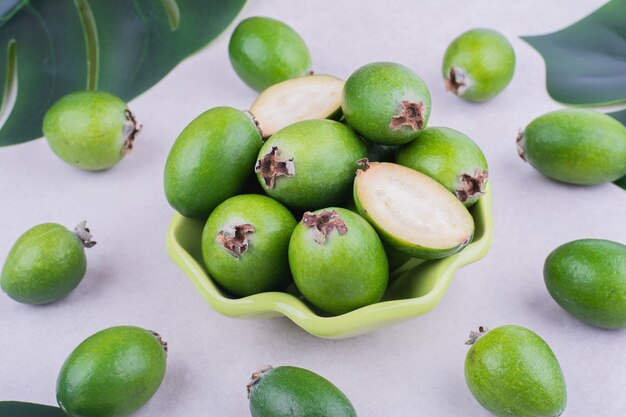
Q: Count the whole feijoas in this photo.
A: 15